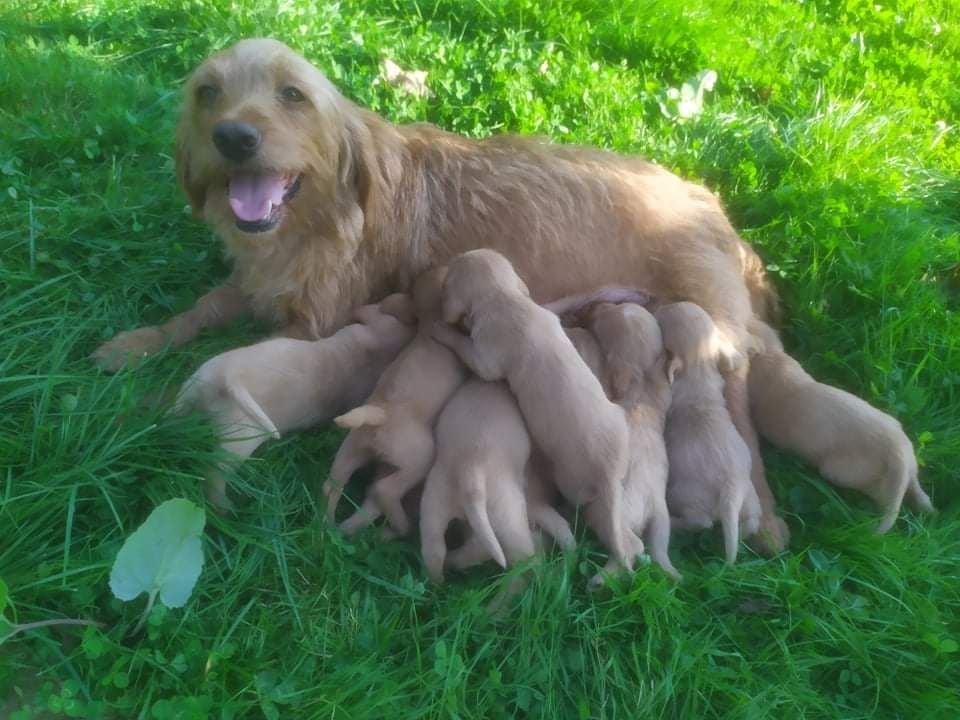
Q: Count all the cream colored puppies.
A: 8